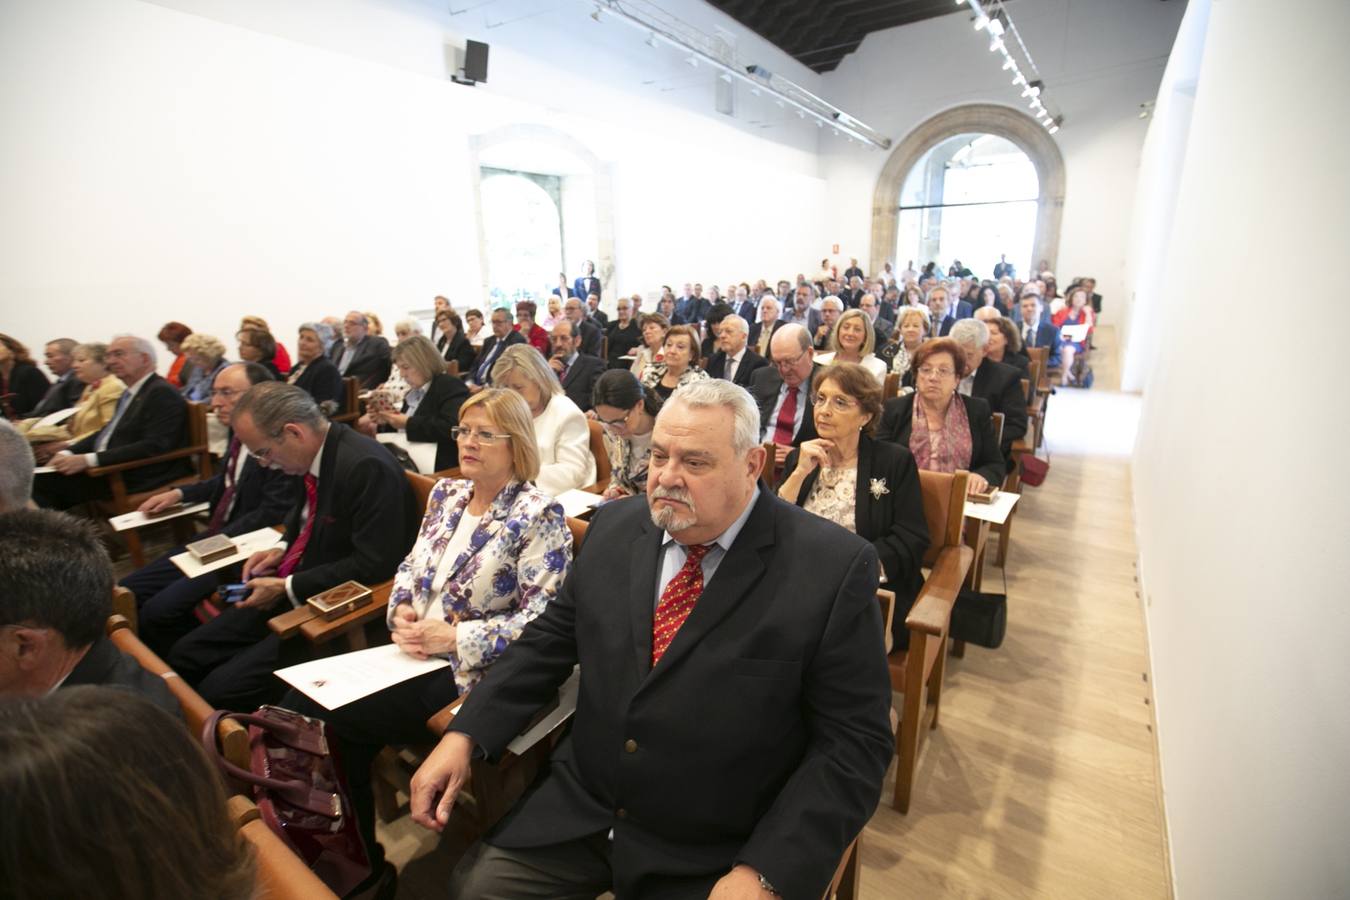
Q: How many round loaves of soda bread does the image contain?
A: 0